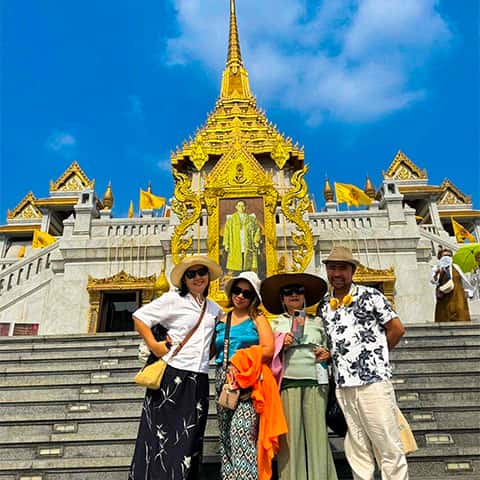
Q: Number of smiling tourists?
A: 4